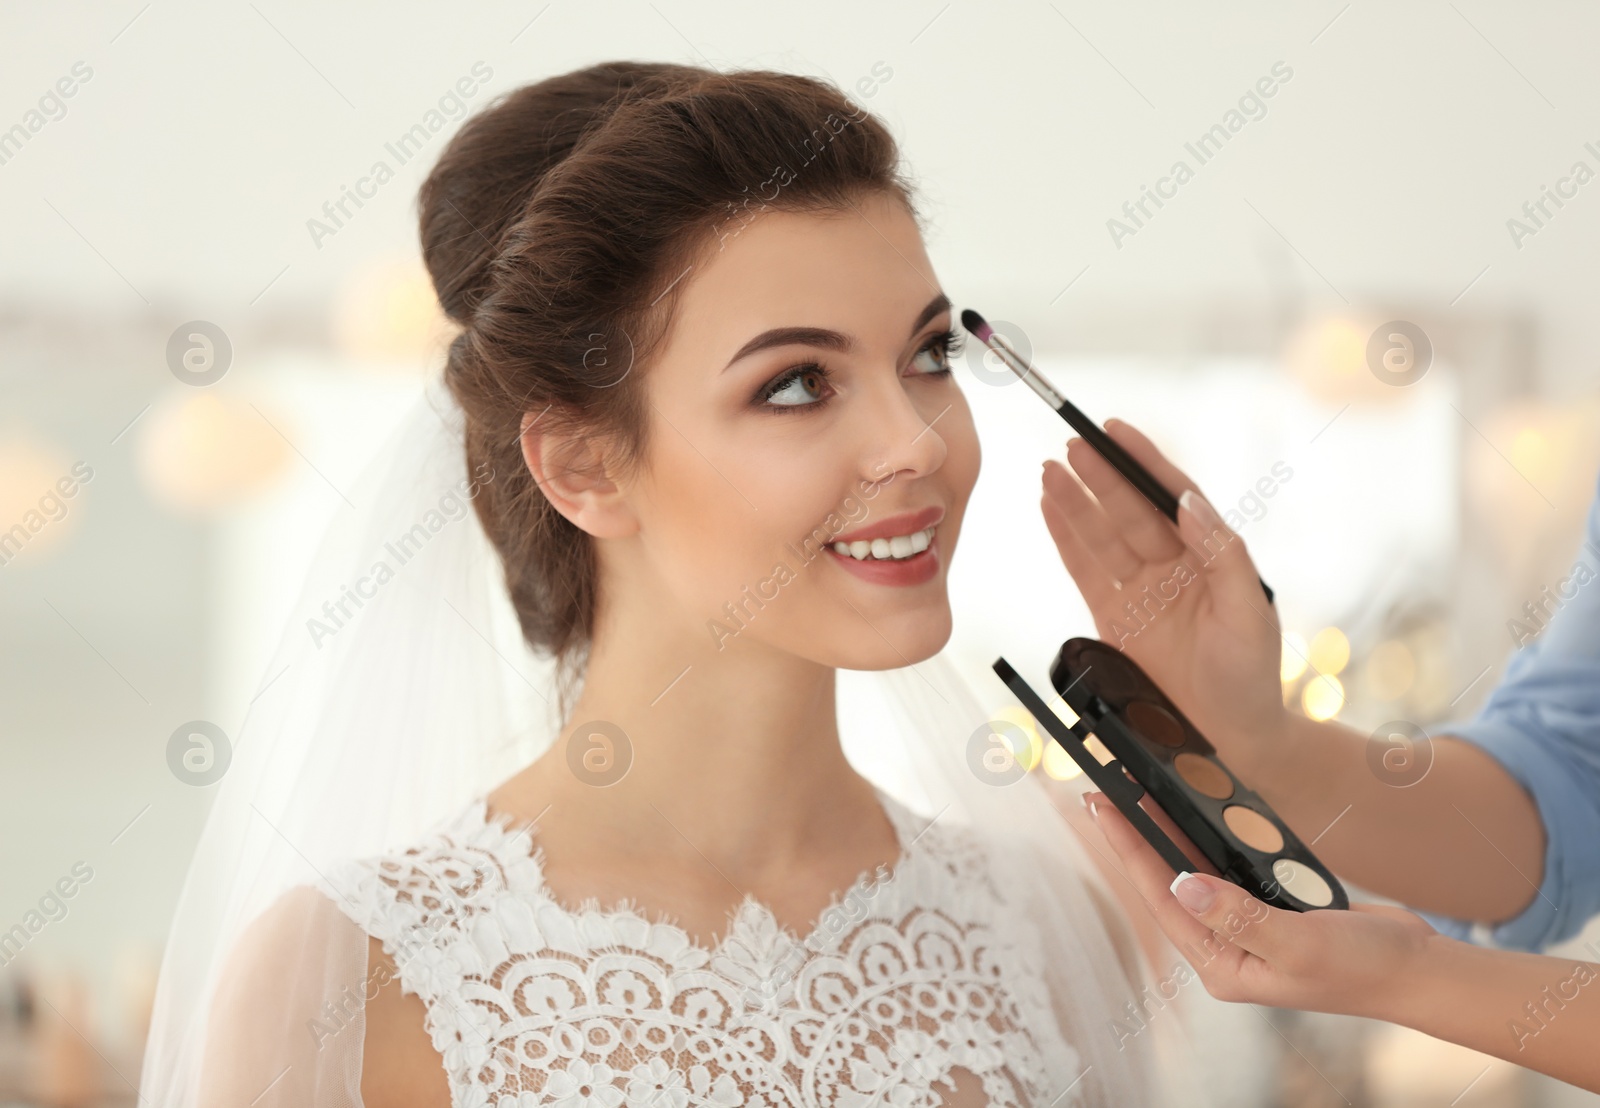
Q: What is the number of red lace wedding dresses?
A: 0